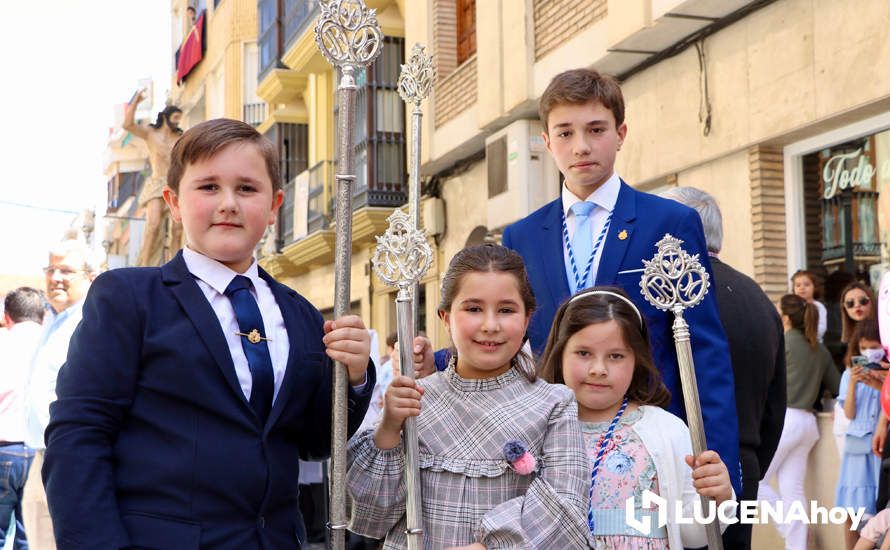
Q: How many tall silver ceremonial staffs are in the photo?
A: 4